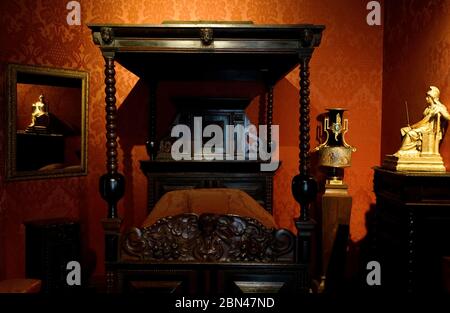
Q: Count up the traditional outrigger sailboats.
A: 0